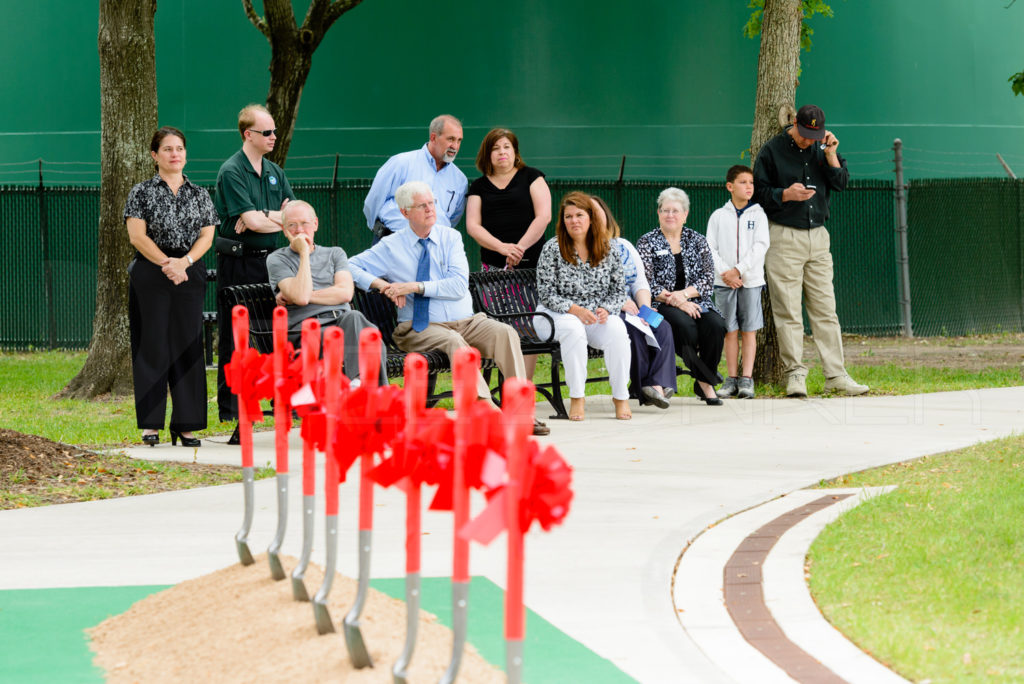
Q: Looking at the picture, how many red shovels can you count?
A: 8